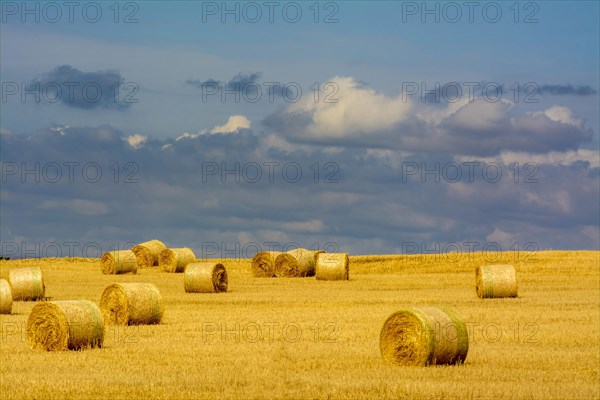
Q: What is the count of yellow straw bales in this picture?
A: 14